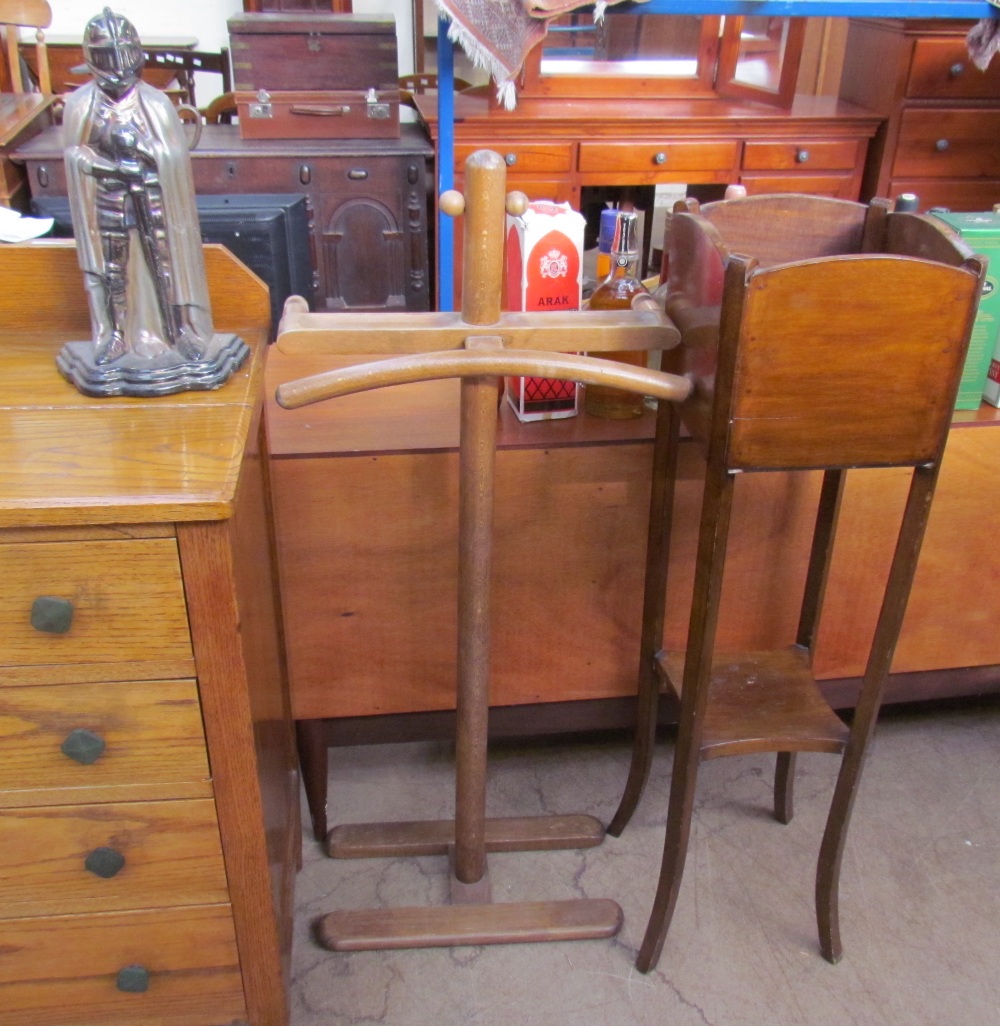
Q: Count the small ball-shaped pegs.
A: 2